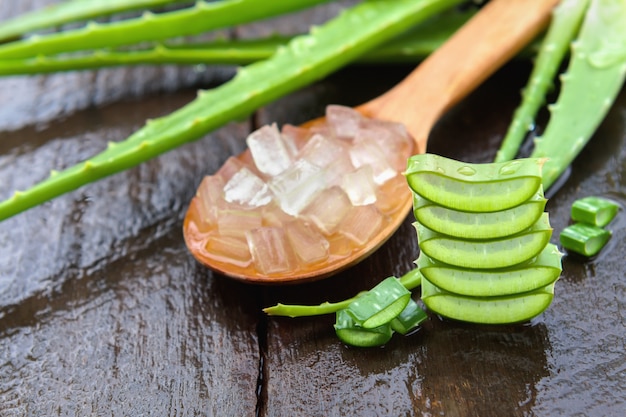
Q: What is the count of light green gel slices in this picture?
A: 5